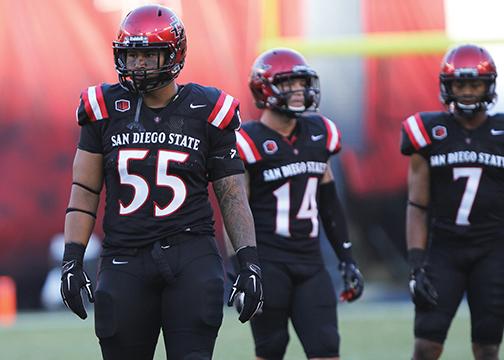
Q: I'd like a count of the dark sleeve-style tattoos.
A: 1